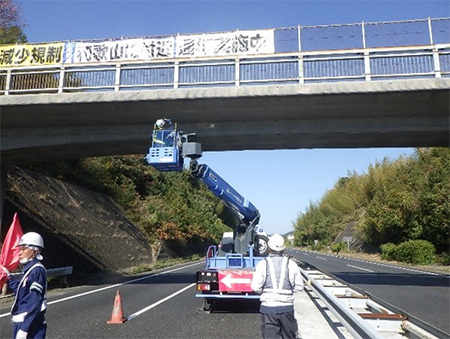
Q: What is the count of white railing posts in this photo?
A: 8